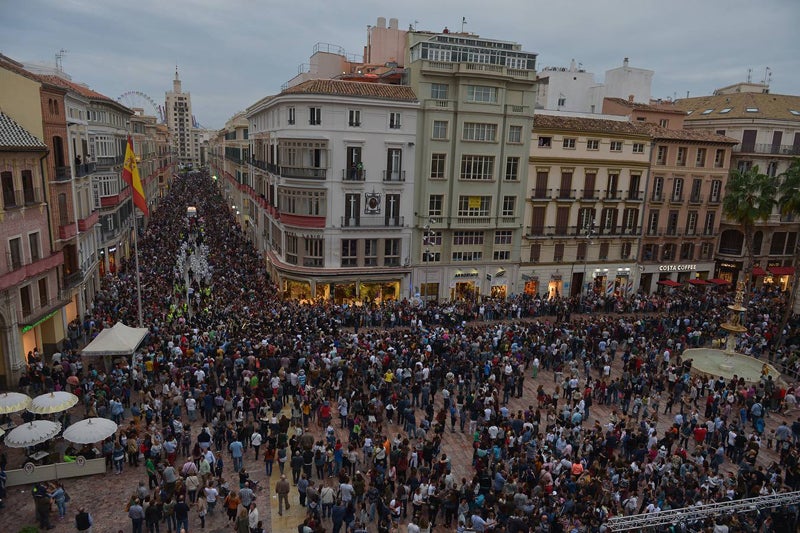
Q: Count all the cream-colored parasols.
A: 4